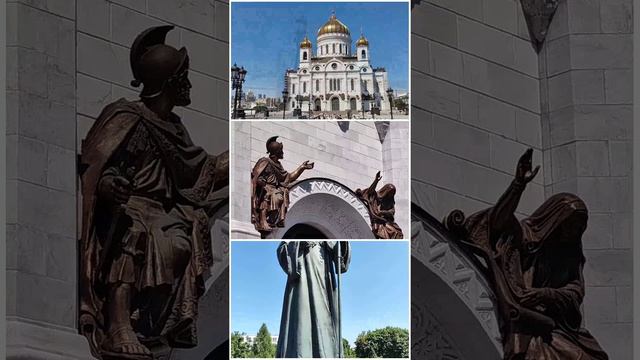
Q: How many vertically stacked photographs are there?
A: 3